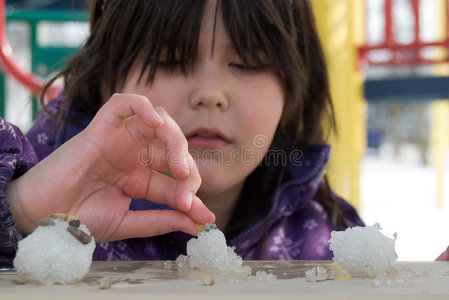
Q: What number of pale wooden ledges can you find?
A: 1